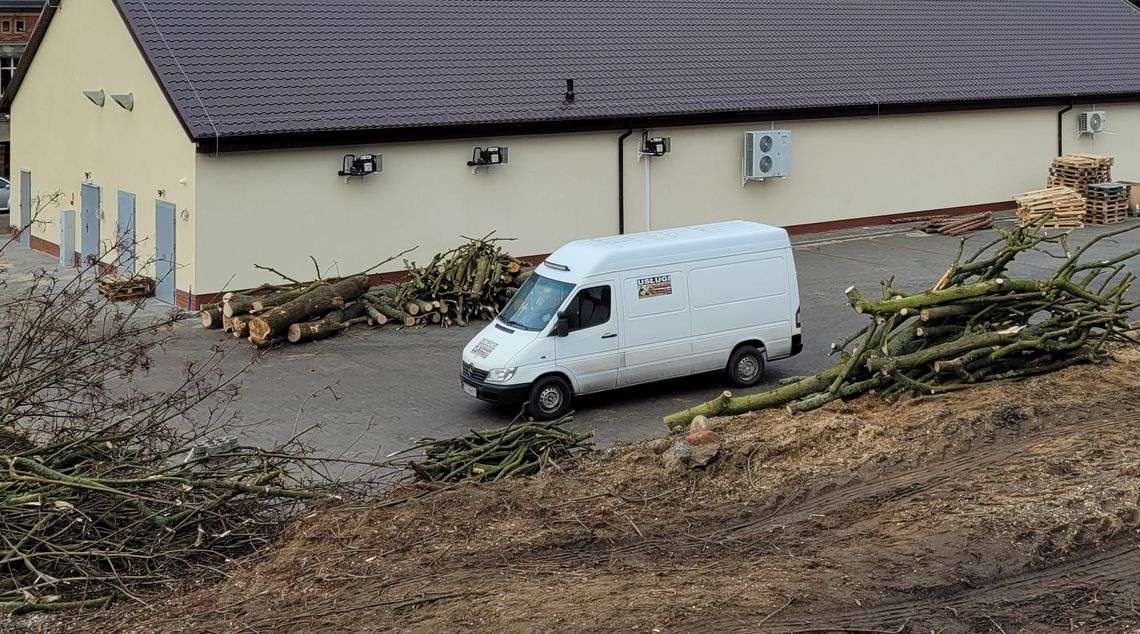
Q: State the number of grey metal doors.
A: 4